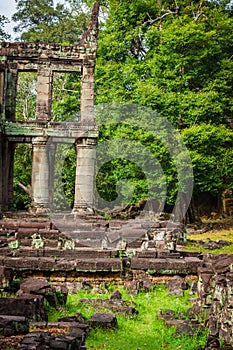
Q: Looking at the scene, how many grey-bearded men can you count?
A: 0